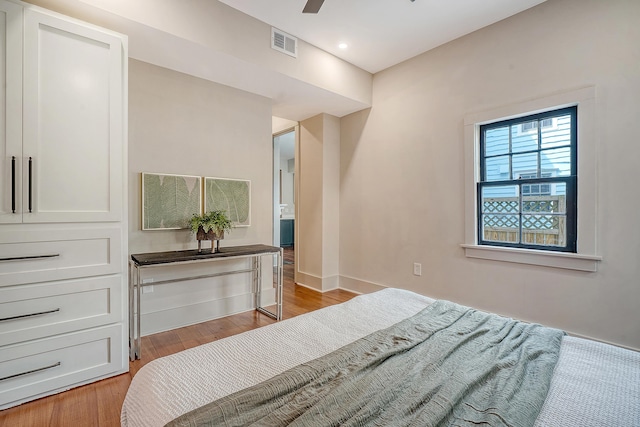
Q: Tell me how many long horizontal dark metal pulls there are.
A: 3